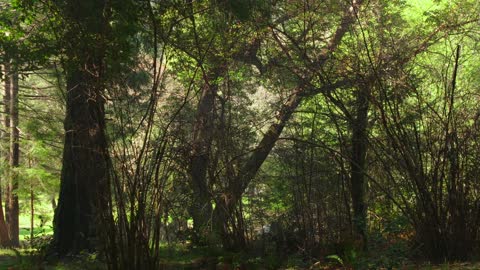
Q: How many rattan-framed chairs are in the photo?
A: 0